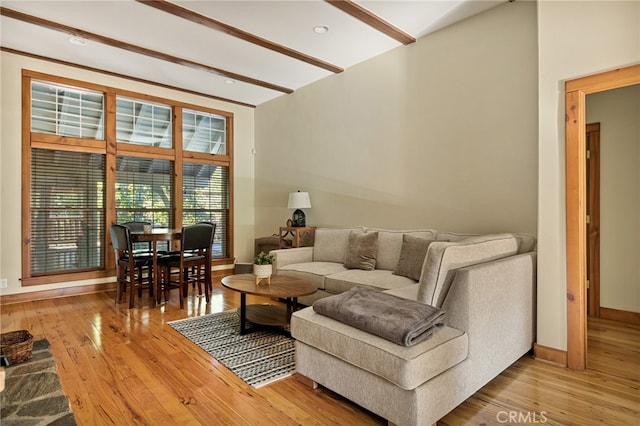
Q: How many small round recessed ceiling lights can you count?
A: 3